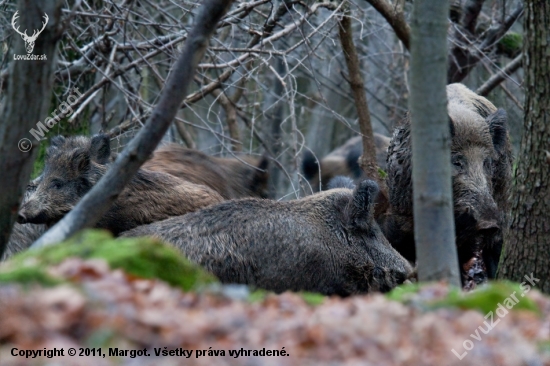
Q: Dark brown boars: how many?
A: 5